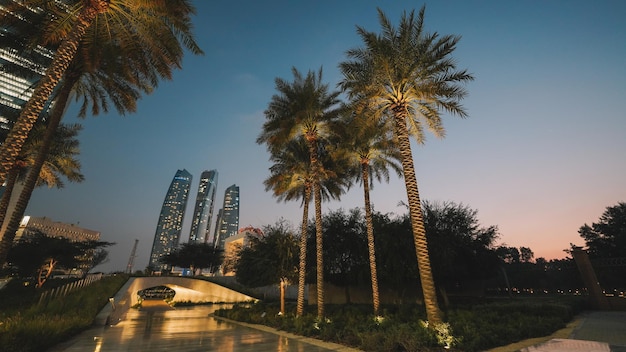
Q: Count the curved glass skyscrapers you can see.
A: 3